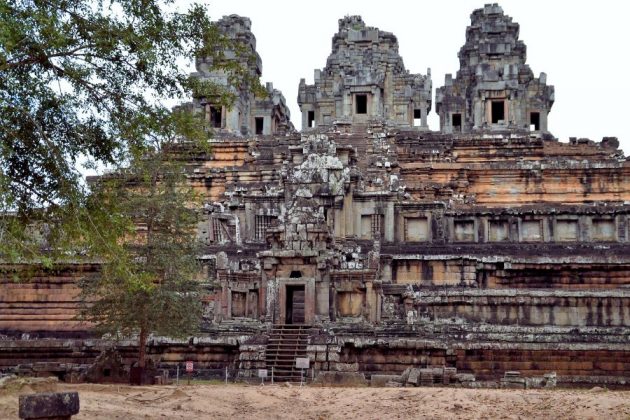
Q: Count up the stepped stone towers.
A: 3